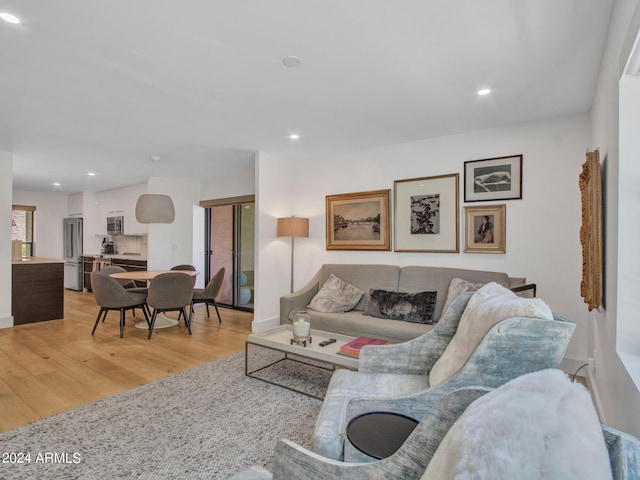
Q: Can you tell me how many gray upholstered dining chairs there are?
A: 5